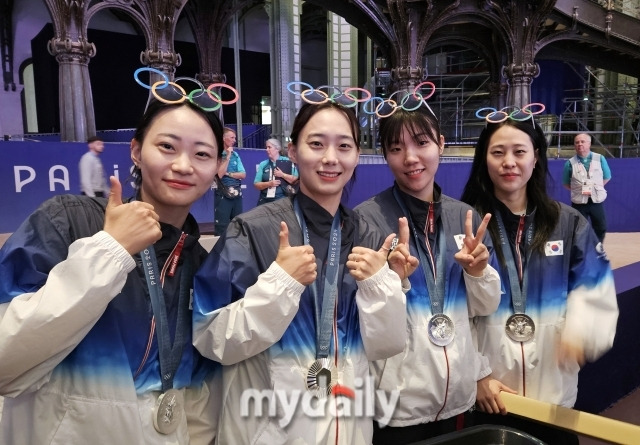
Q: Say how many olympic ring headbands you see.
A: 4